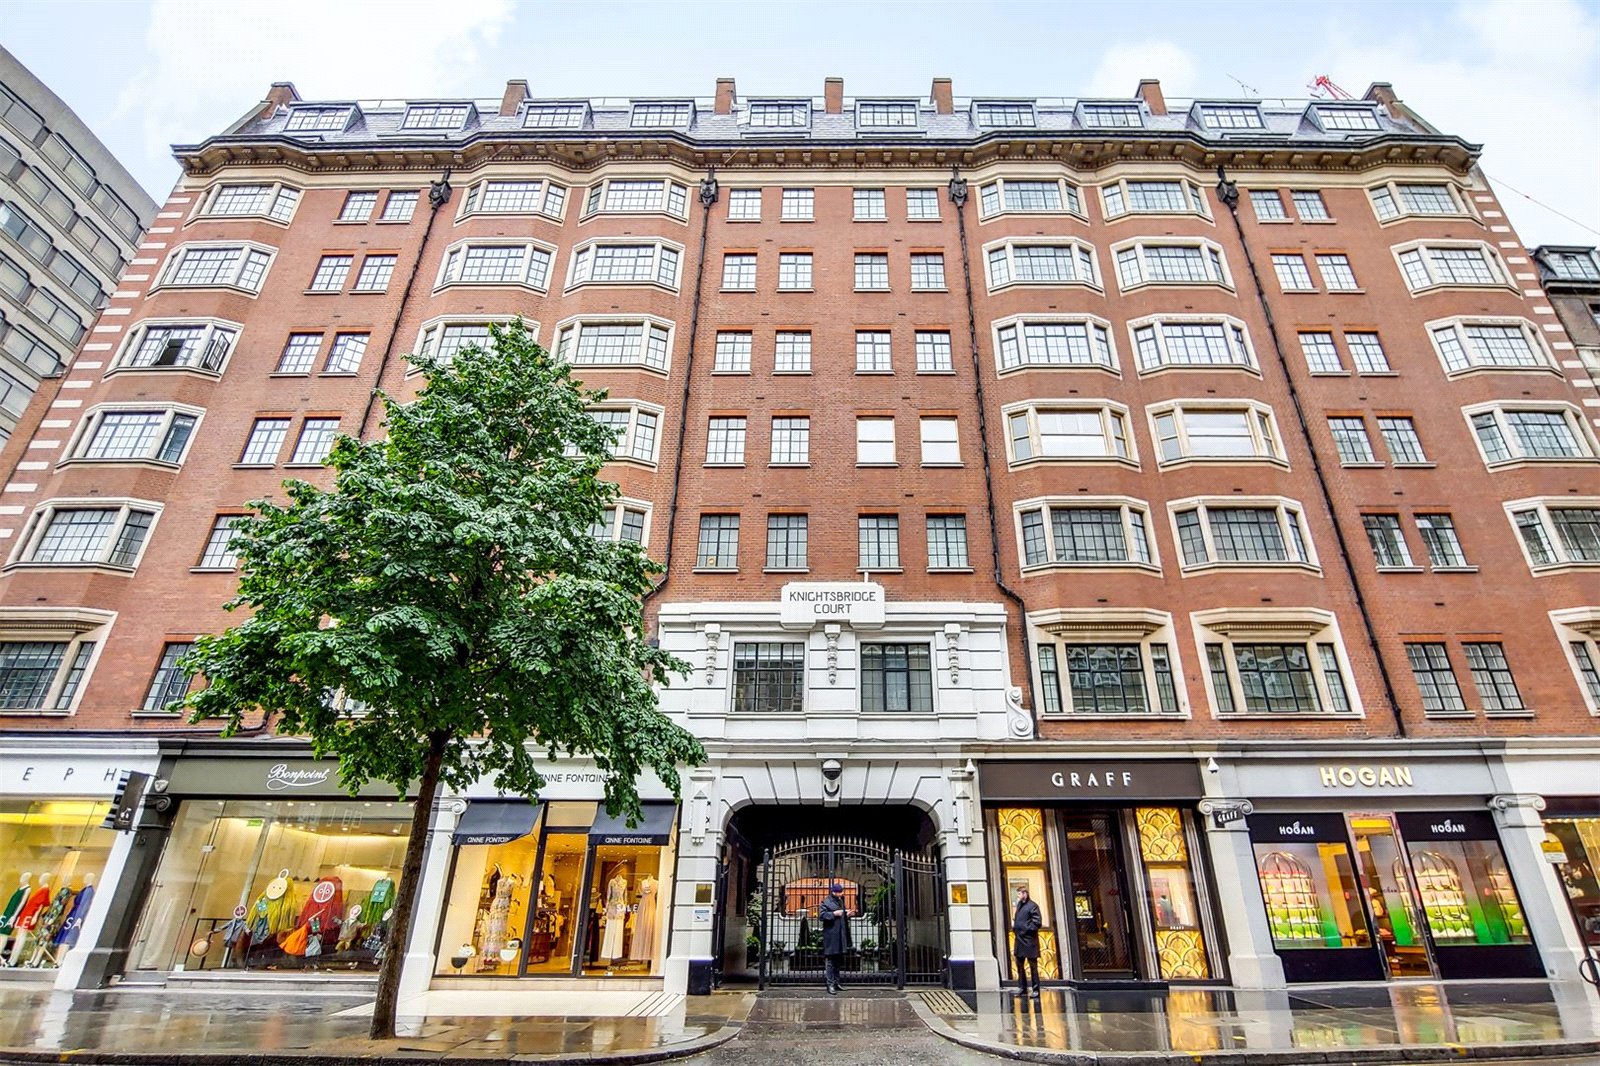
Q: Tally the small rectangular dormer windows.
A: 10